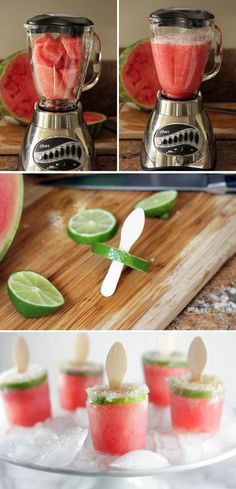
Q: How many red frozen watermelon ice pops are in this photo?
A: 5